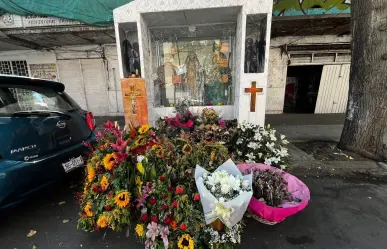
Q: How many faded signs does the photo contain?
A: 1